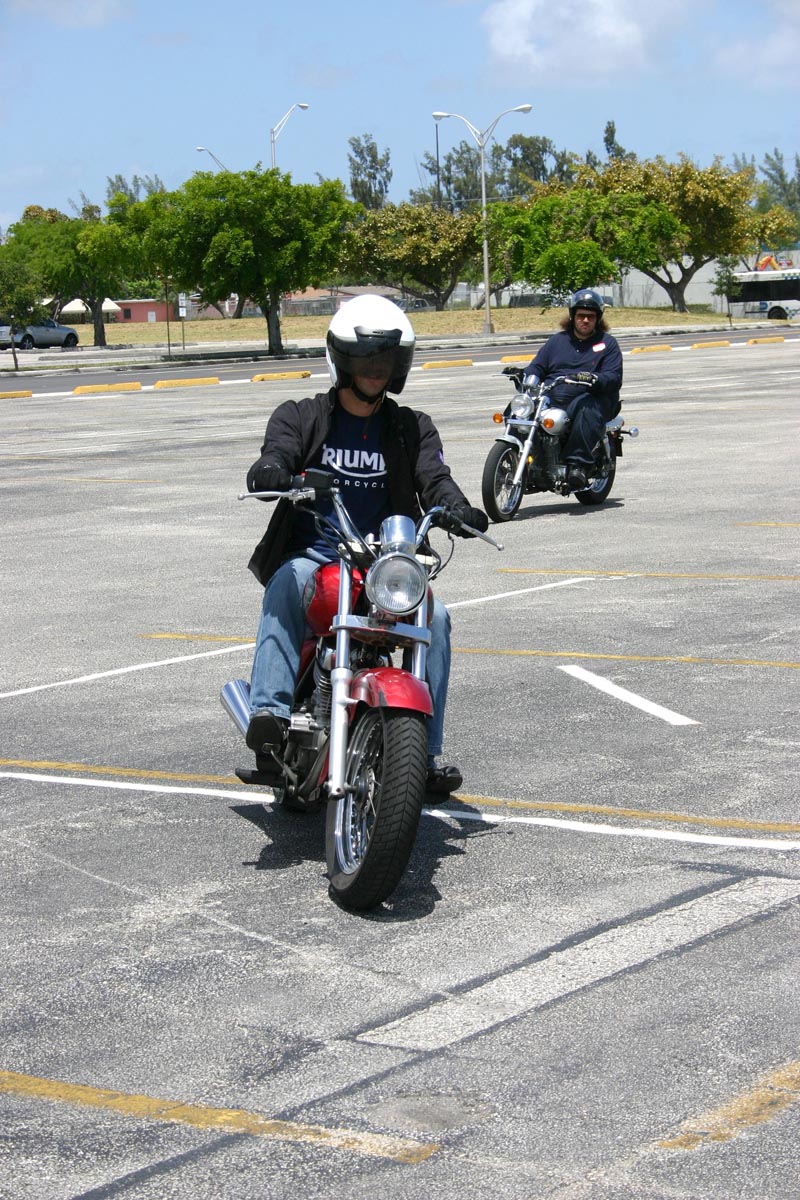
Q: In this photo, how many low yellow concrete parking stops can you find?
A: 9